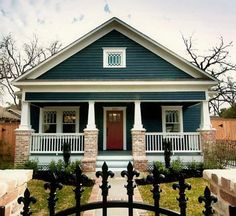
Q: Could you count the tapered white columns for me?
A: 4